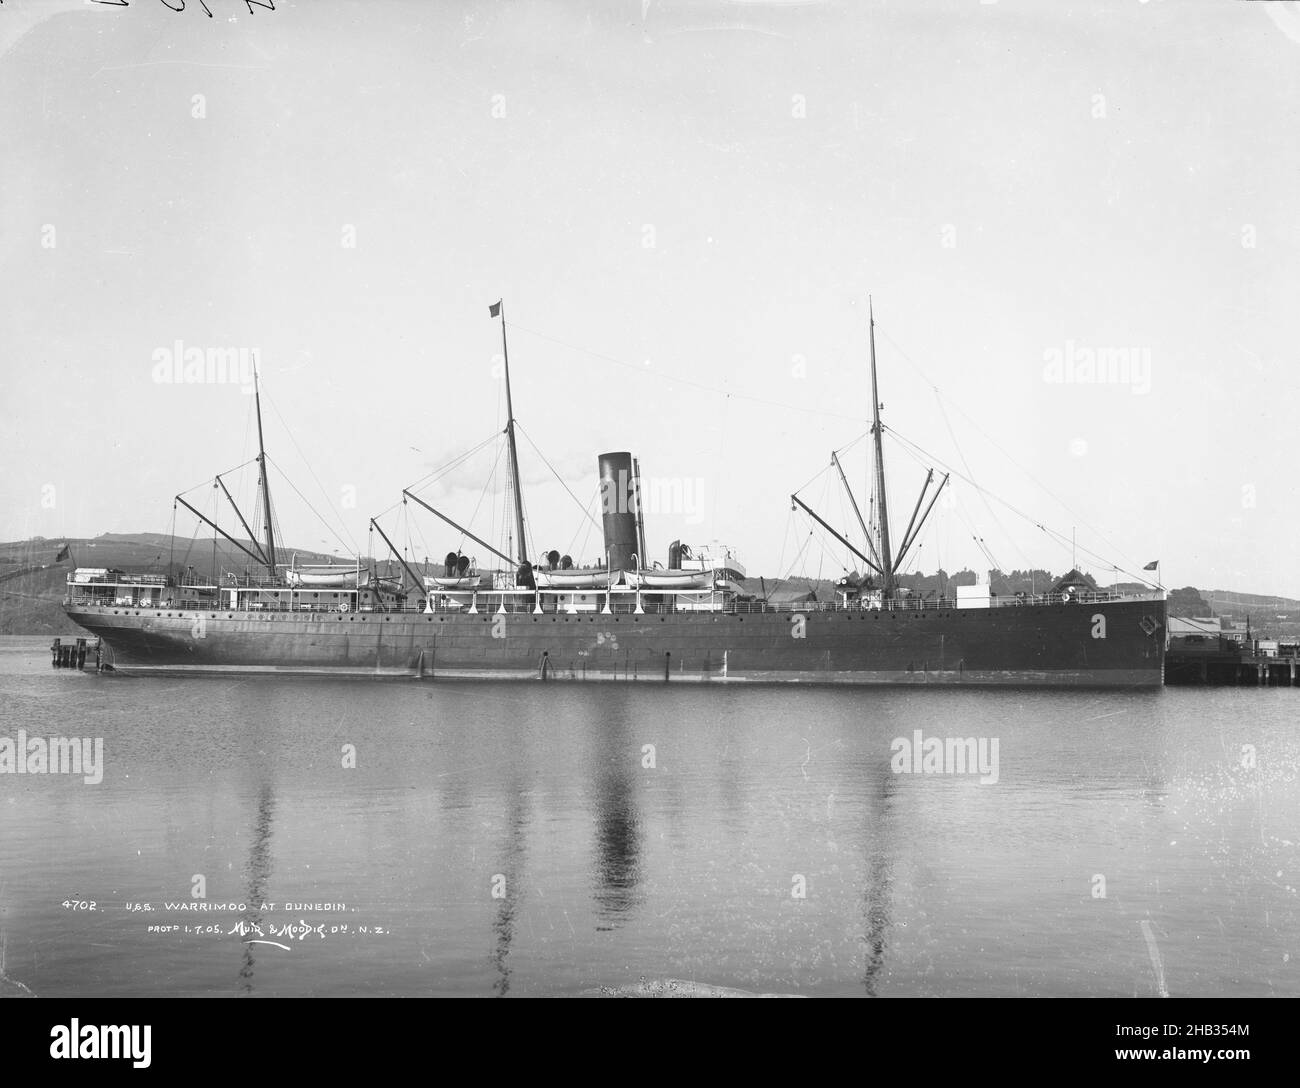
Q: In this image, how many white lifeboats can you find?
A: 4